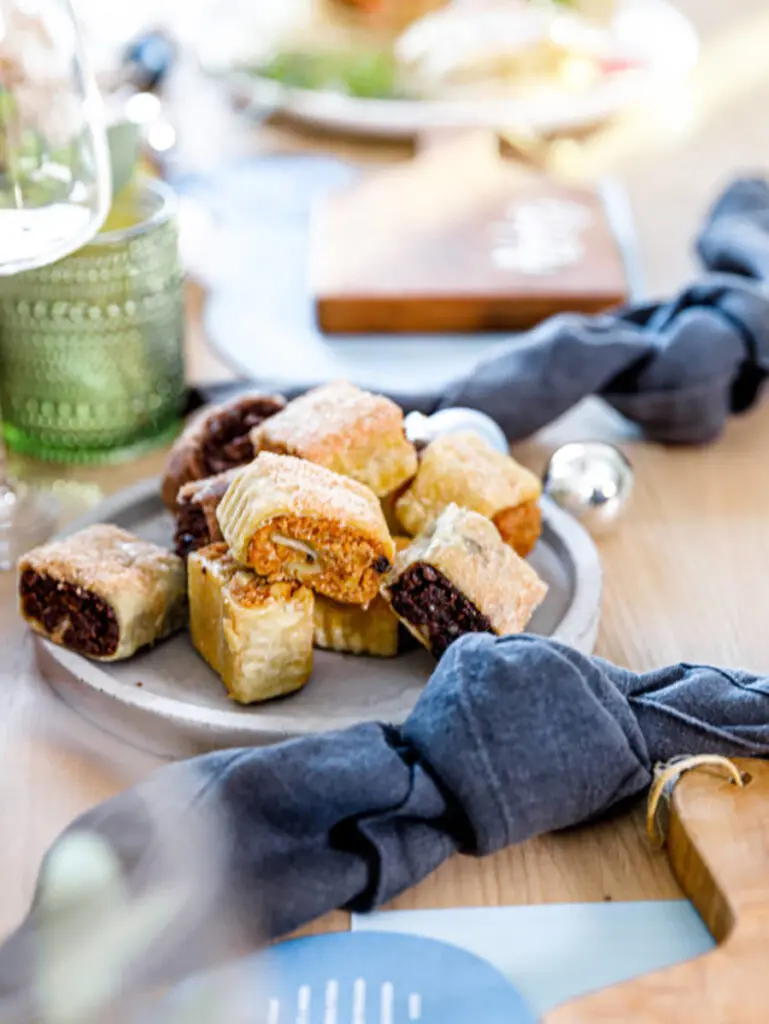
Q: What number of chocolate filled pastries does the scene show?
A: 4